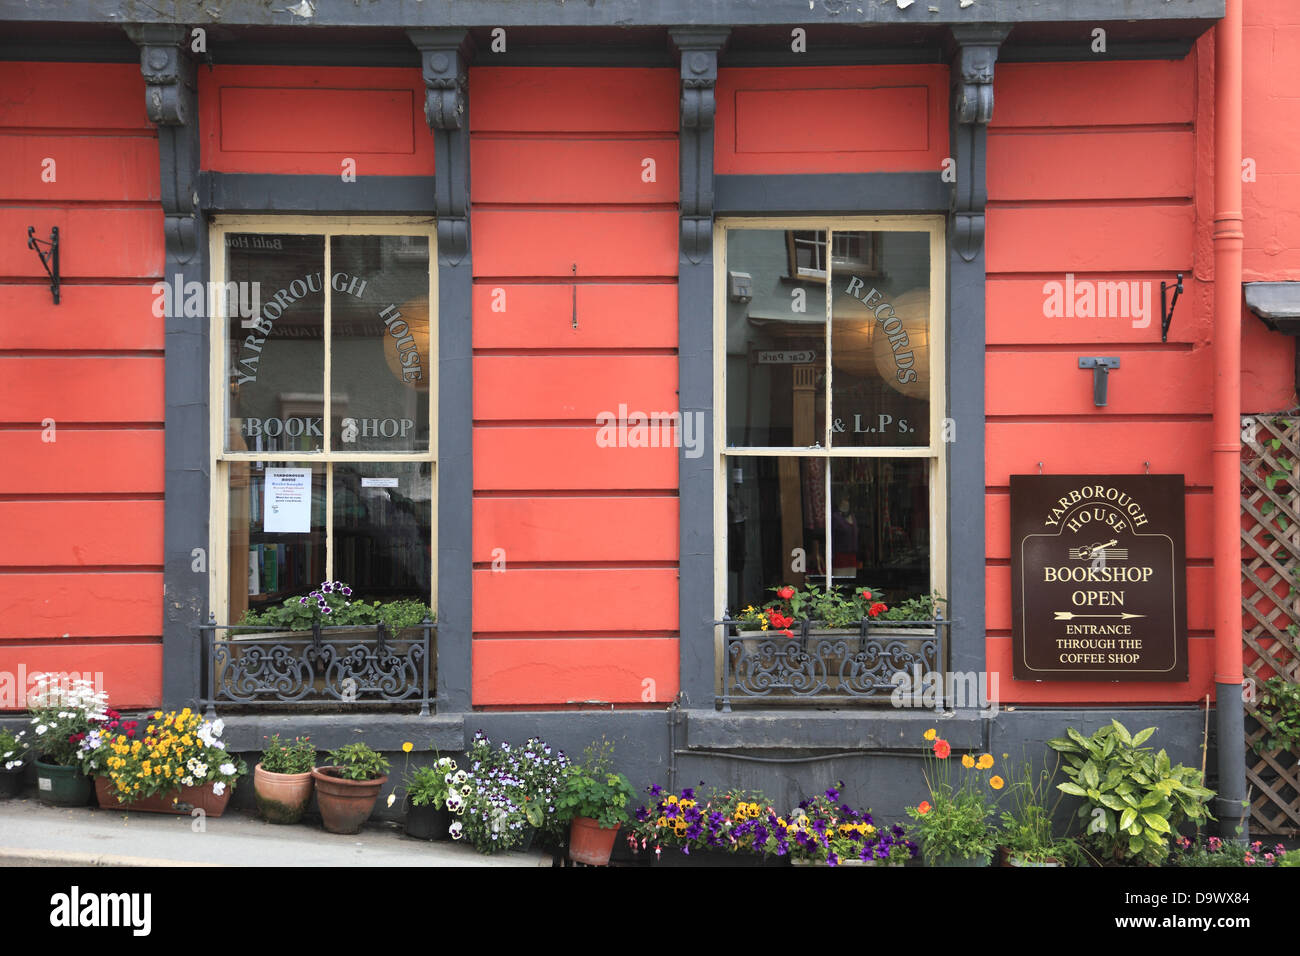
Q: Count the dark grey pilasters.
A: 4